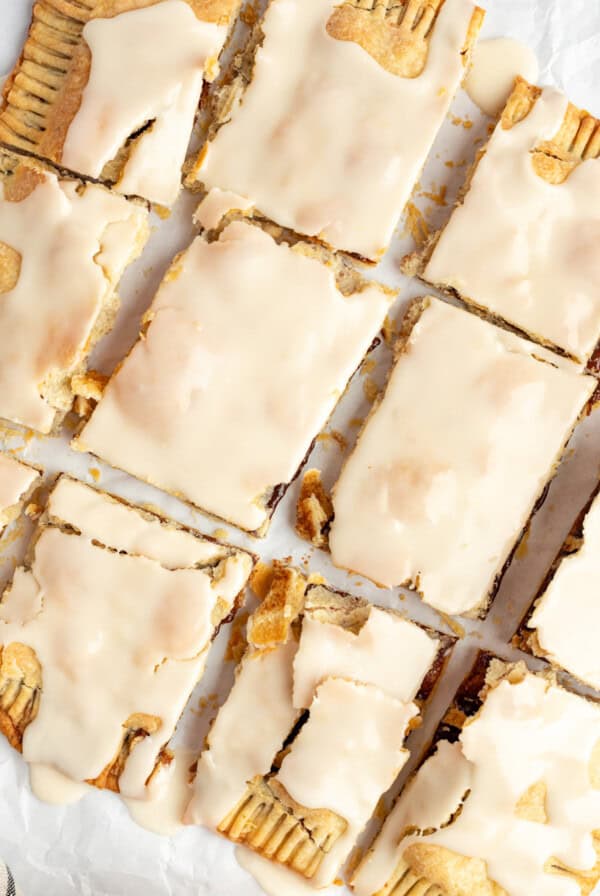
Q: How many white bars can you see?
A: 11